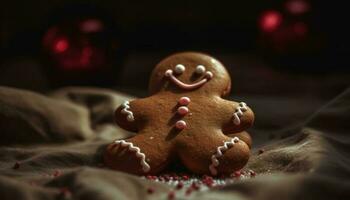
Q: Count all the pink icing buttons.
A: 3